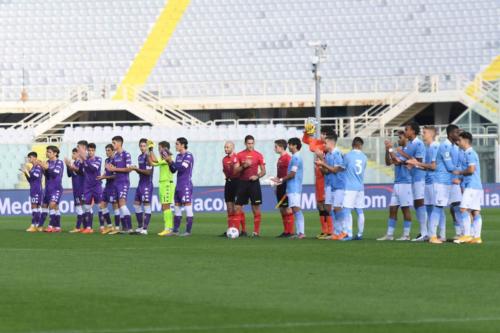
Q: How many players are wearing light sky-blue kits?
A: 10